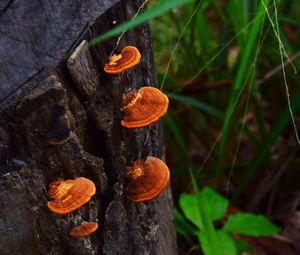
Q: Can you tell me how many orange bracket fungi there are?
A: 5